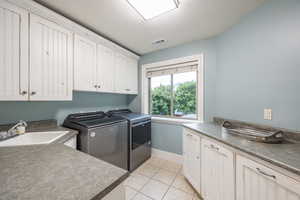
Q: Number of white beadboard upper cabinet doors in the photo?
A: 6